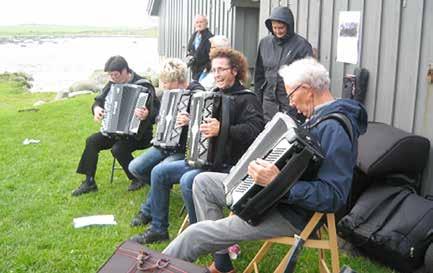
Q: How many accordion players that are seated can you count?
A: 4